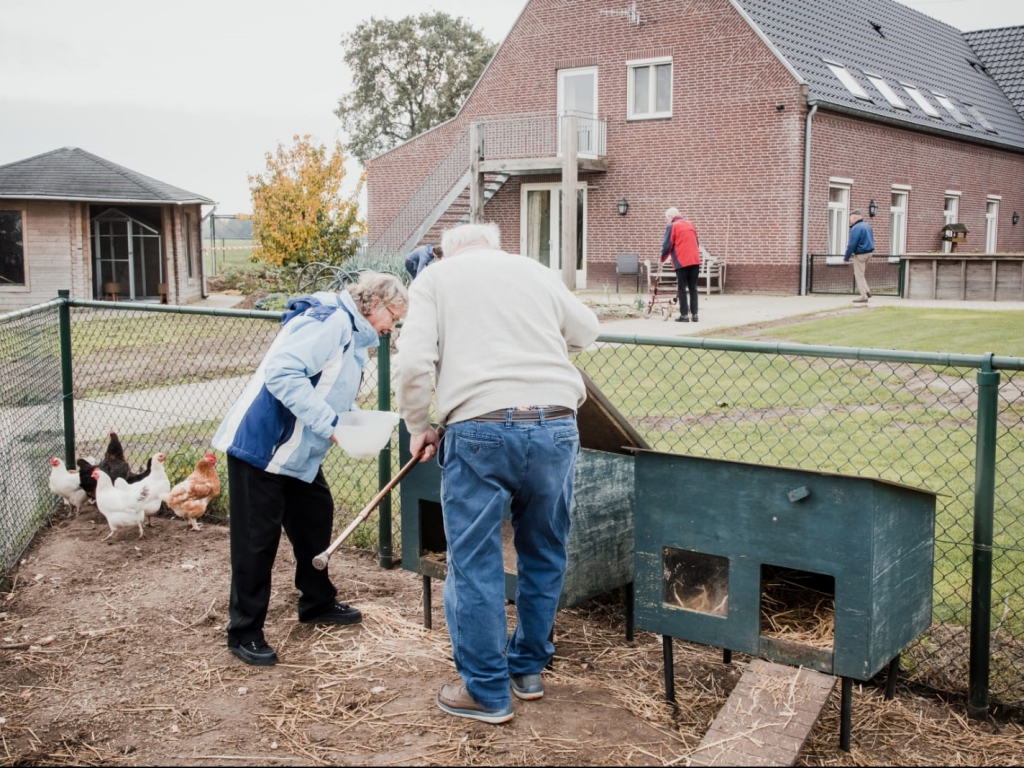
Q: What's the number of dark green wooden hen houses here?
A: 2